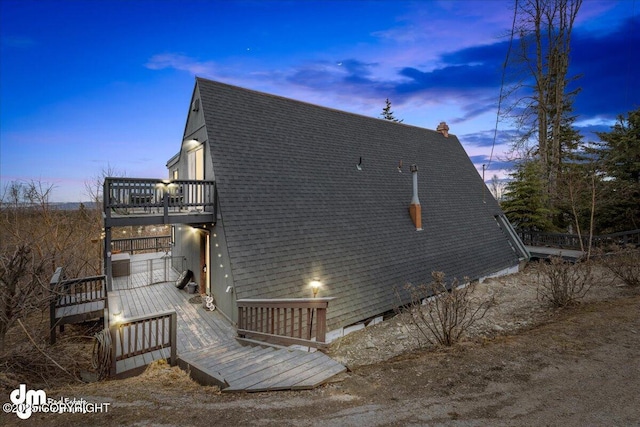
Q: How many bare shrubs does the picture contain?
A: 3